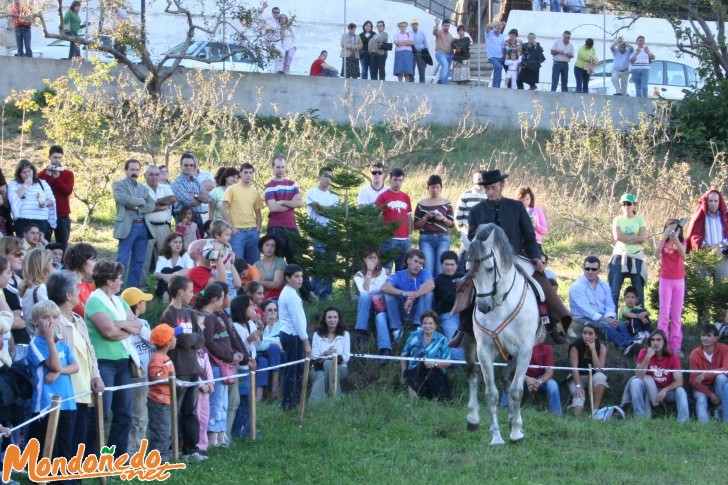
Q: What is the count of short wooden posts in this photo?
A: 7